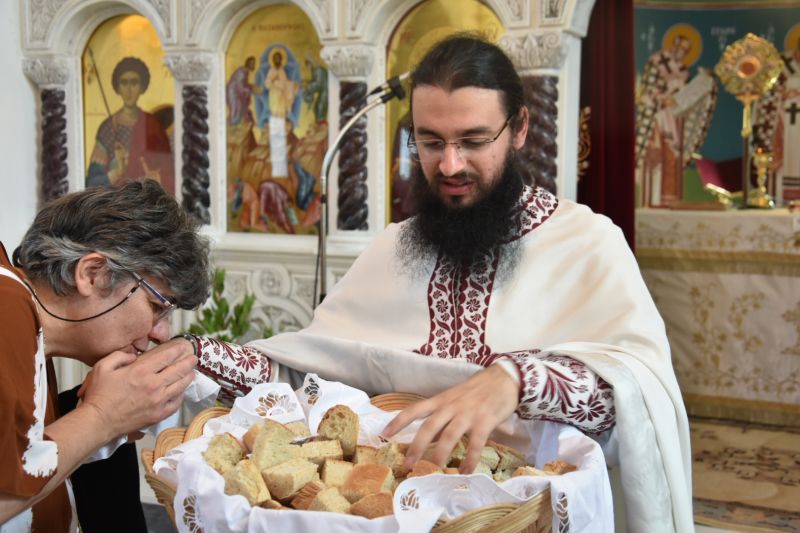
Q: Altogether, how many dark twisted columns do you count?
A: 4